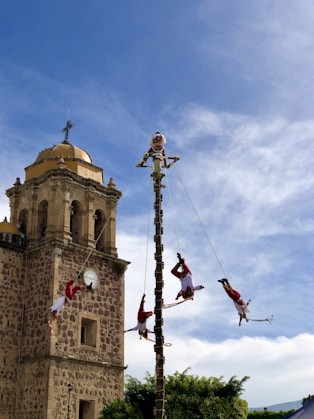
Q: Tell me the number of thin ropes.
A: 4